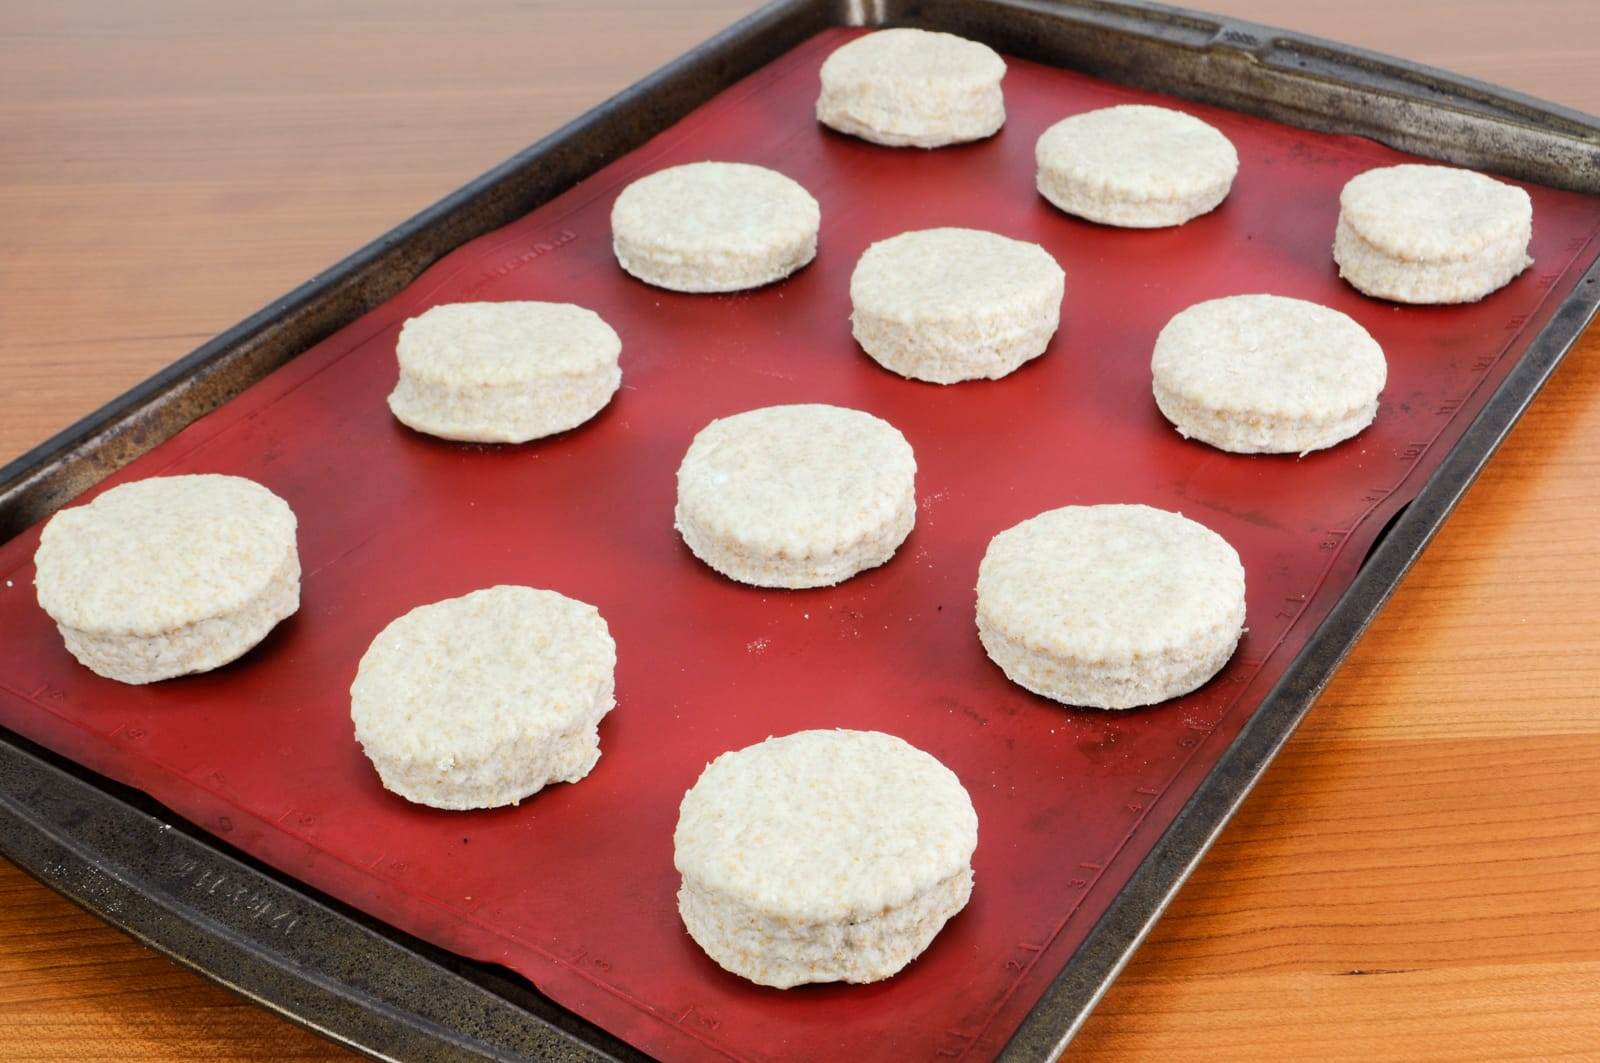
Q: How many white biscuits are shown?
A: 12